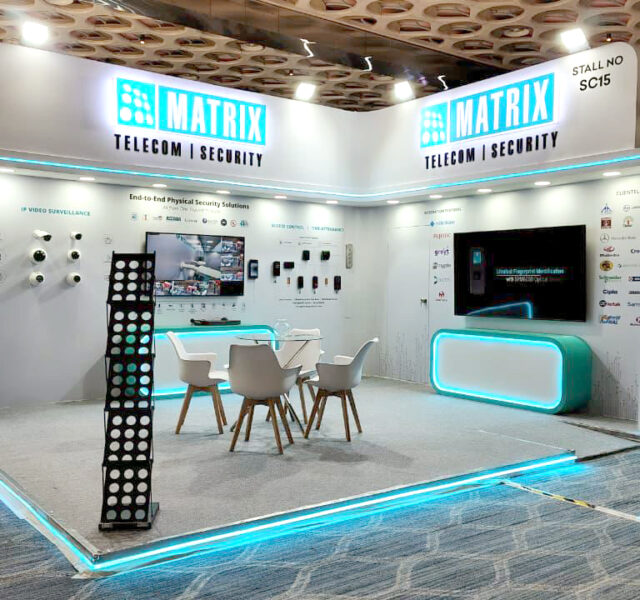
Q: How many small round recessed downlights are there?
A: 11